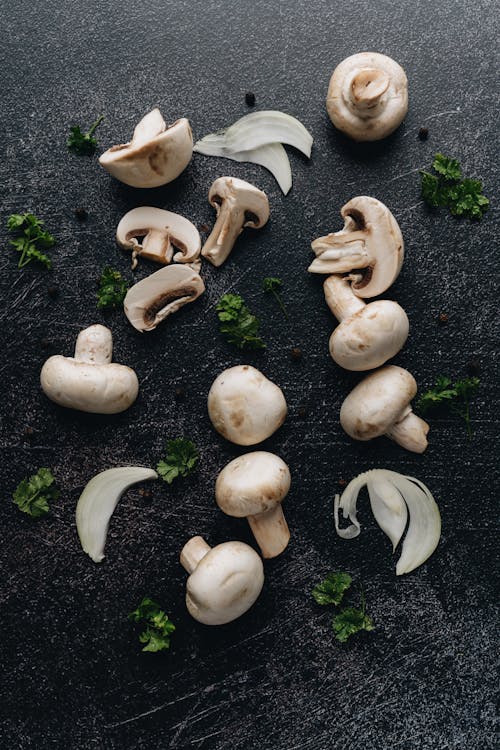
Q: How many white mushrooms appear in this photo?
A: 12